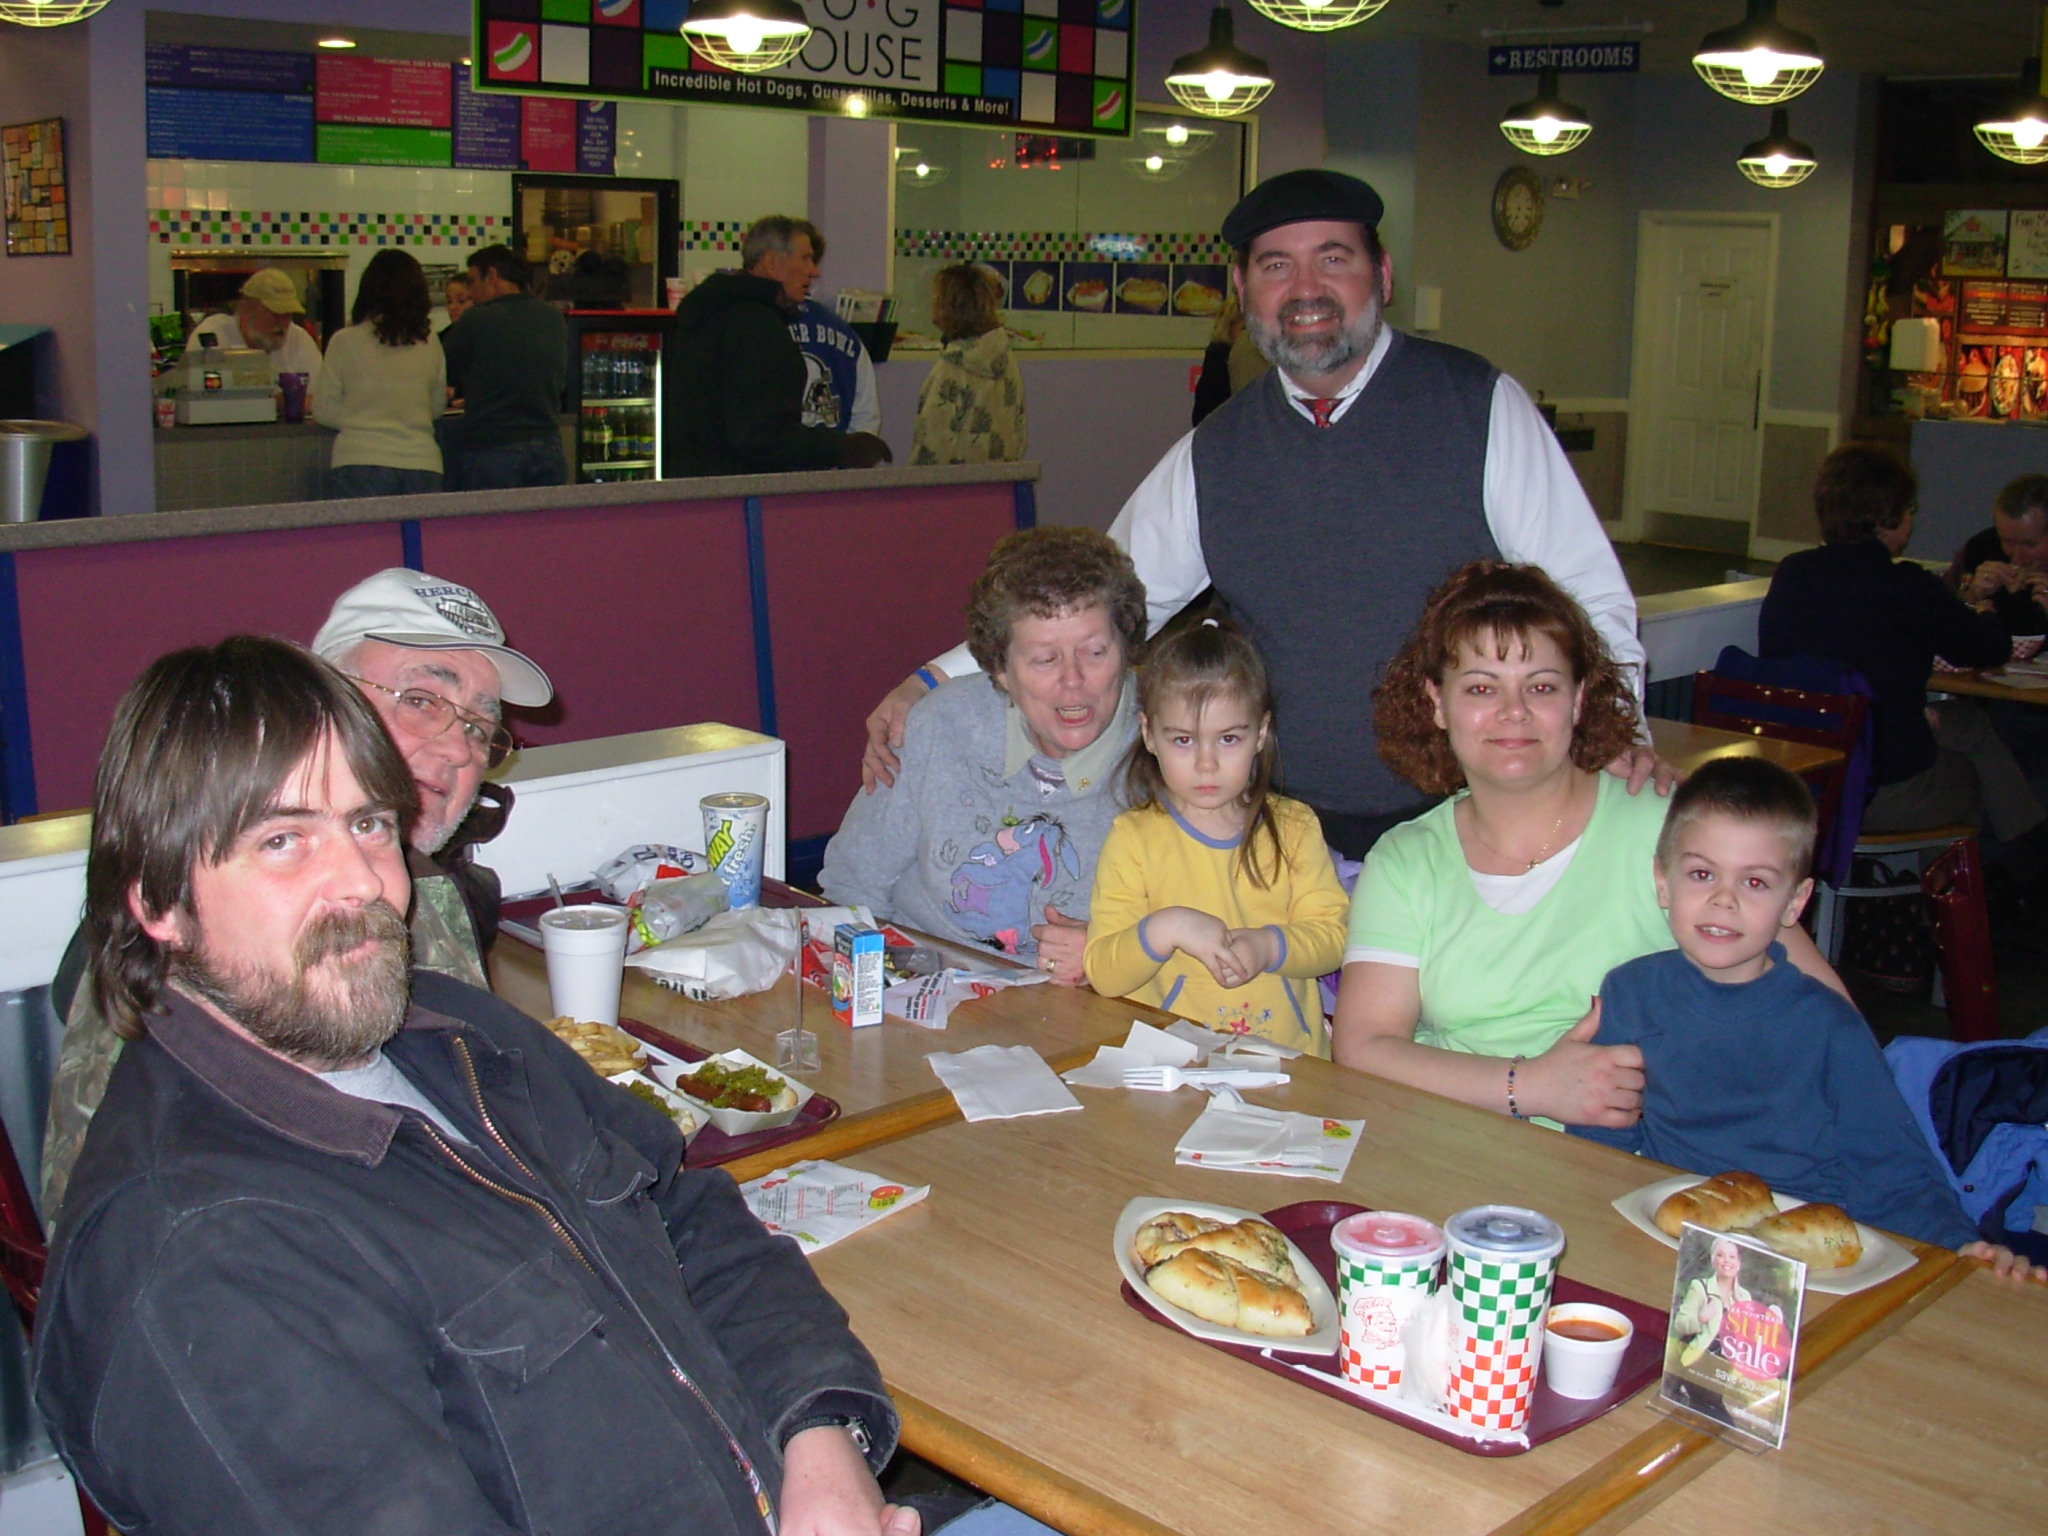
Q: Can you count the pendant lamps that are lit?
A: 8